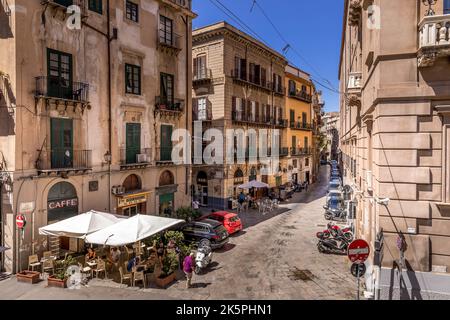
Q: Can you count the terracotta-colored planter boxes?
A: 3